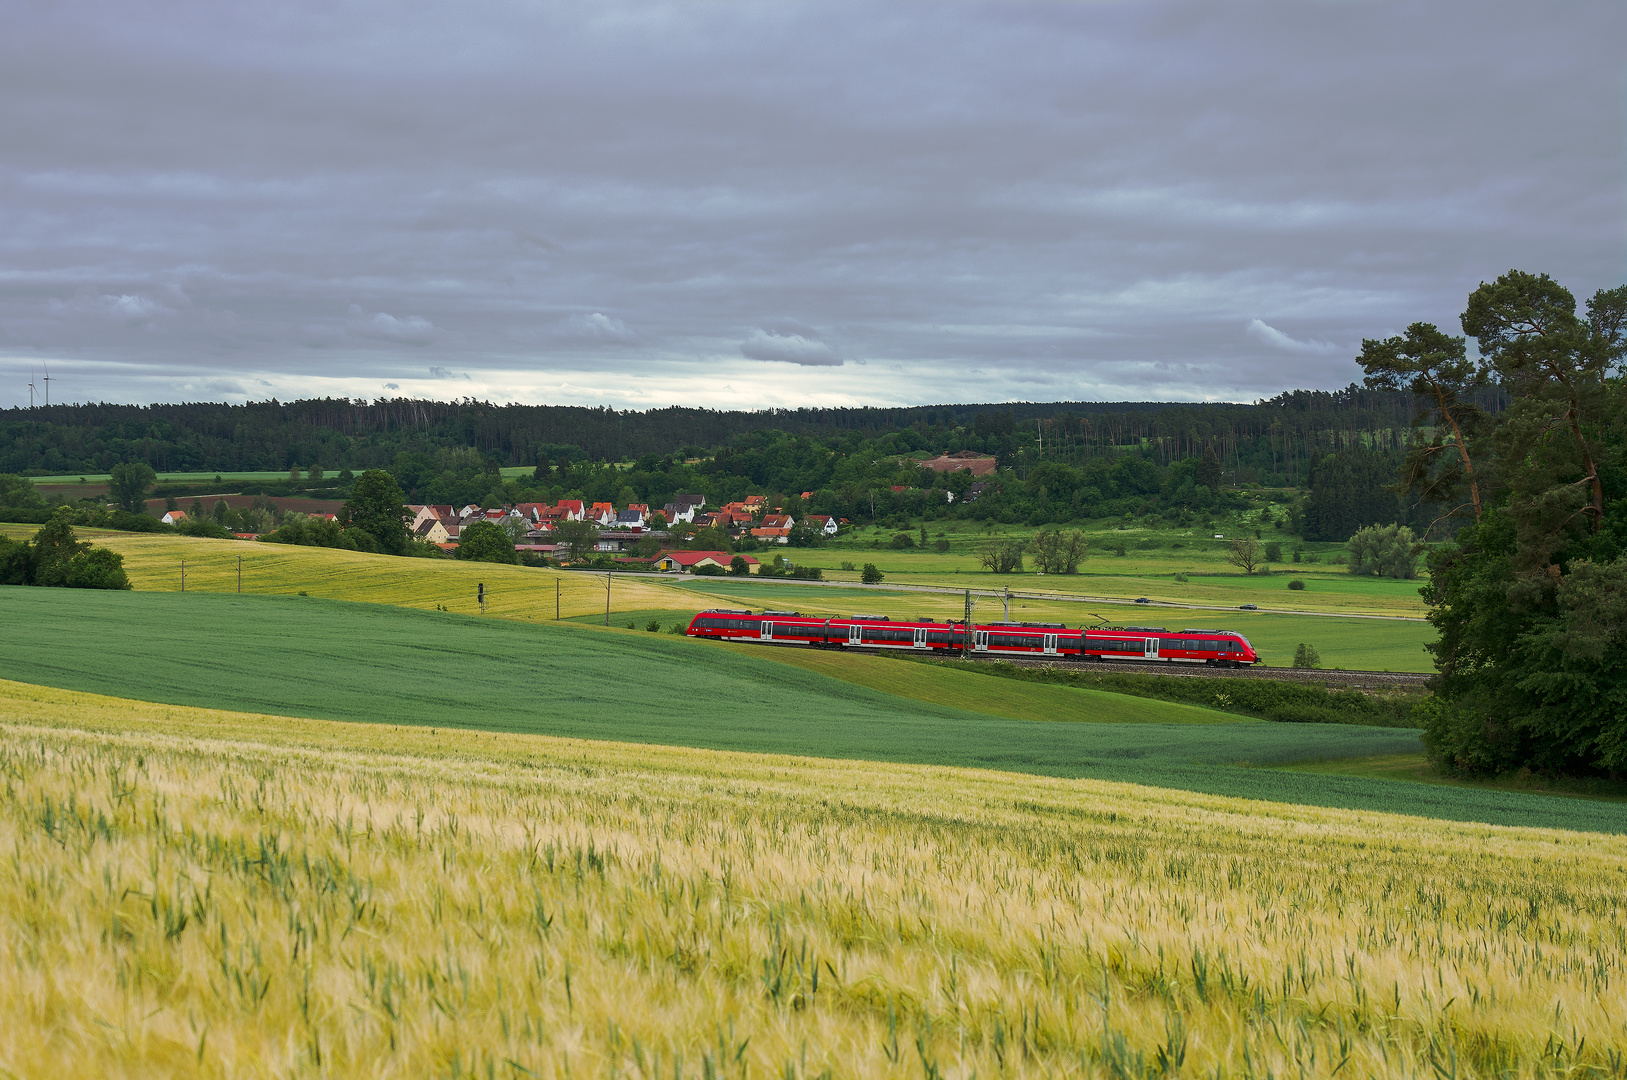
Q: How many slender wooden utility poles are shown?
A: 4